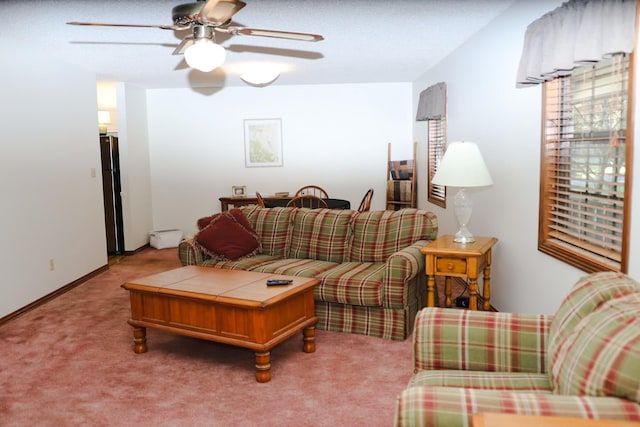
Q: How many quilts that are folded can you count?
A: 2